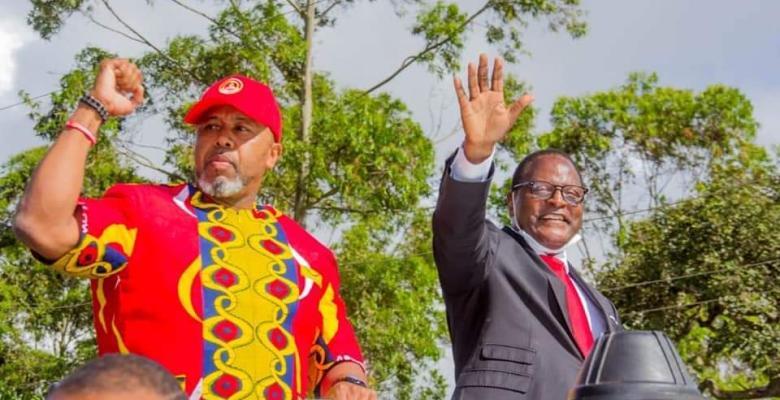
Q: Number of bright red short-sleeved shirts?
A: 1